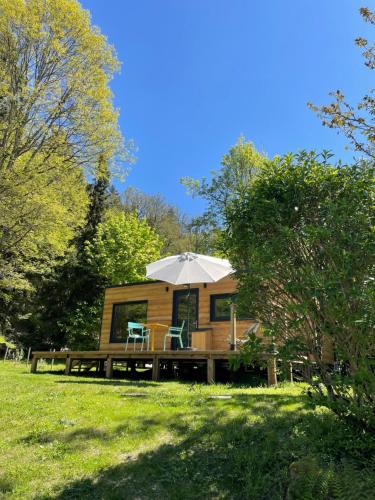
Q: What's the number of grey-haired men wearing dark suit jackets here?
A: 0